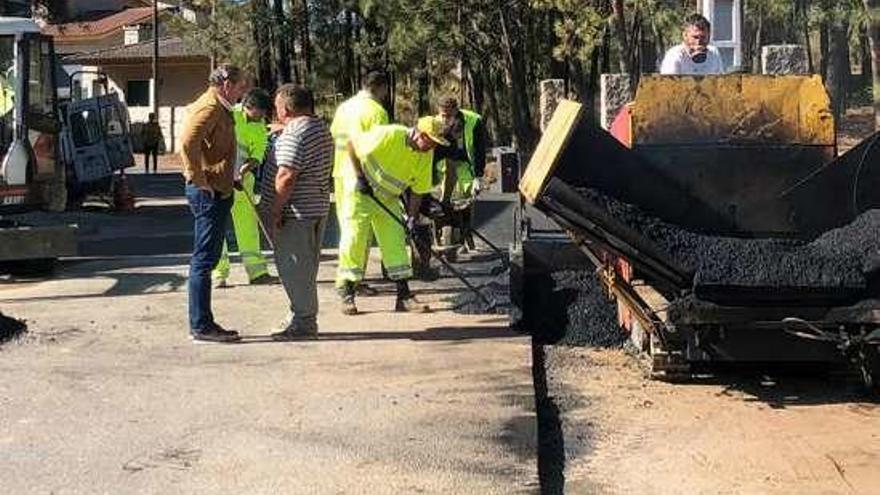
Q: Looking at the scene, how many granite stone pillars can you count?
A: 3